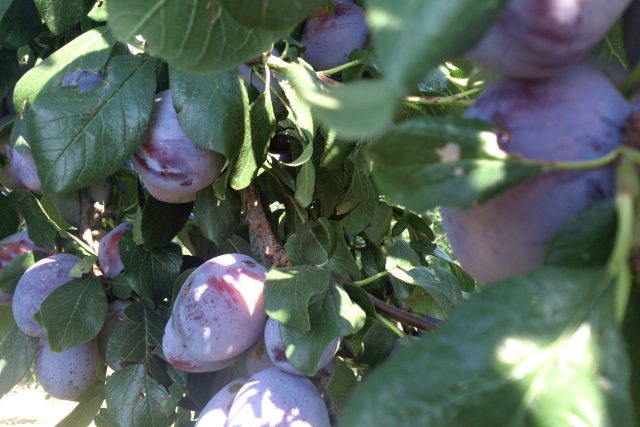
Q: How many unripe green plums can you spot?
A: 0